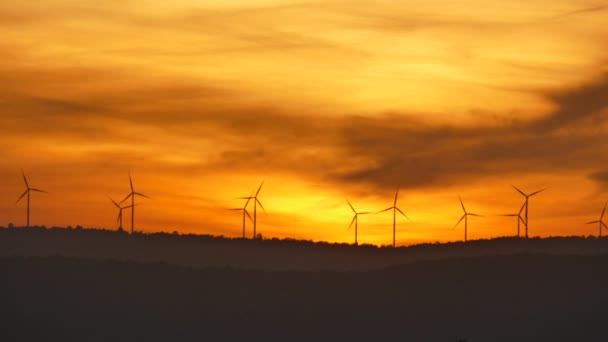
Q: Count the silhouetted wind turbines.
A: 11